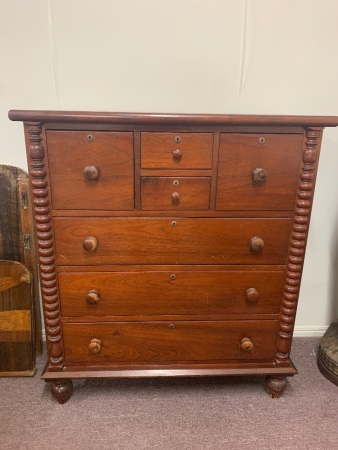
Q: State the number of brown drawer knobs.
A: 10